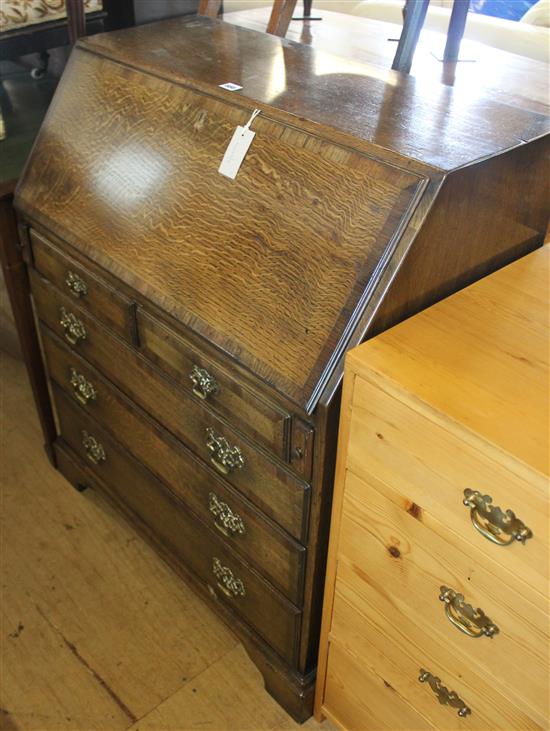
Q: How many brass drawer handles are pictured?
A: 11